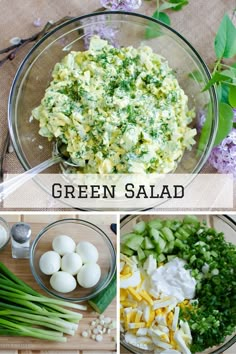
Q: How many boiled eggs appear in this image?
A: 6